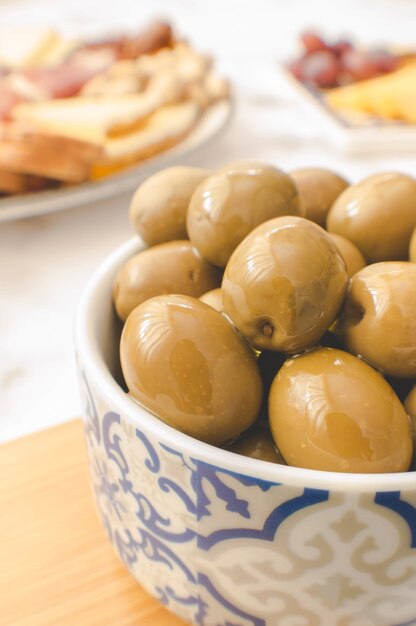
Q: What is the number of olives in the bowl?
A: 14